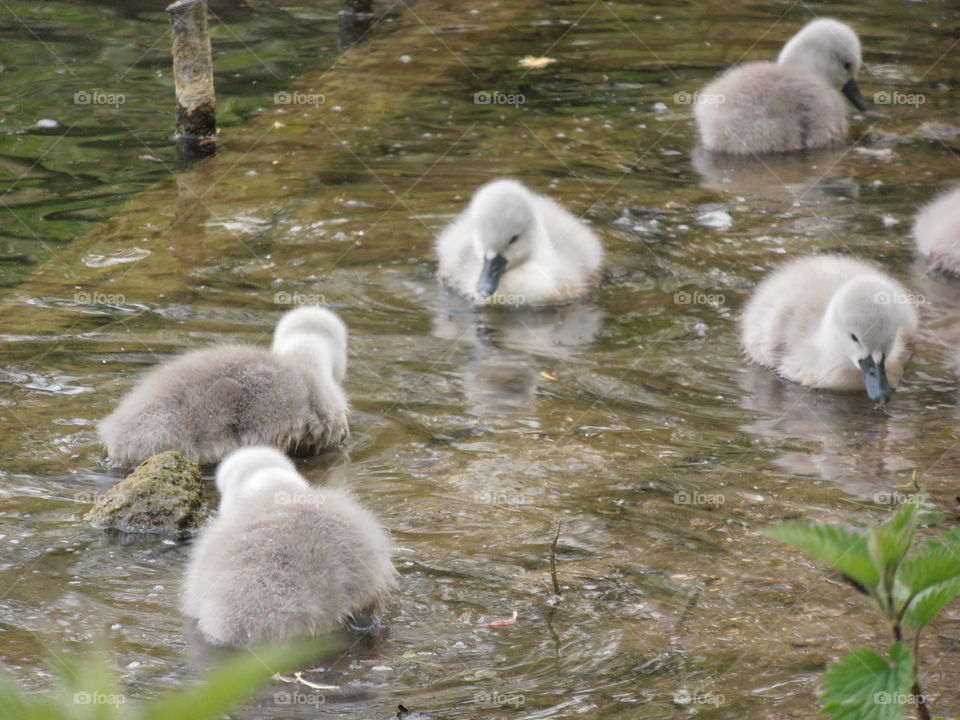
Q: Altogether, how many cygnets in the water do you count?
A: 6